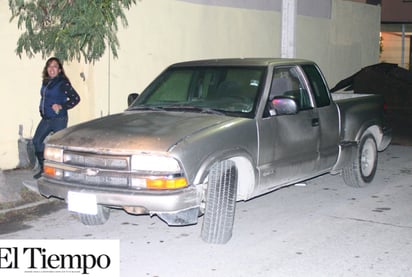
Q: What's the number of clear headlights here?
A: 2